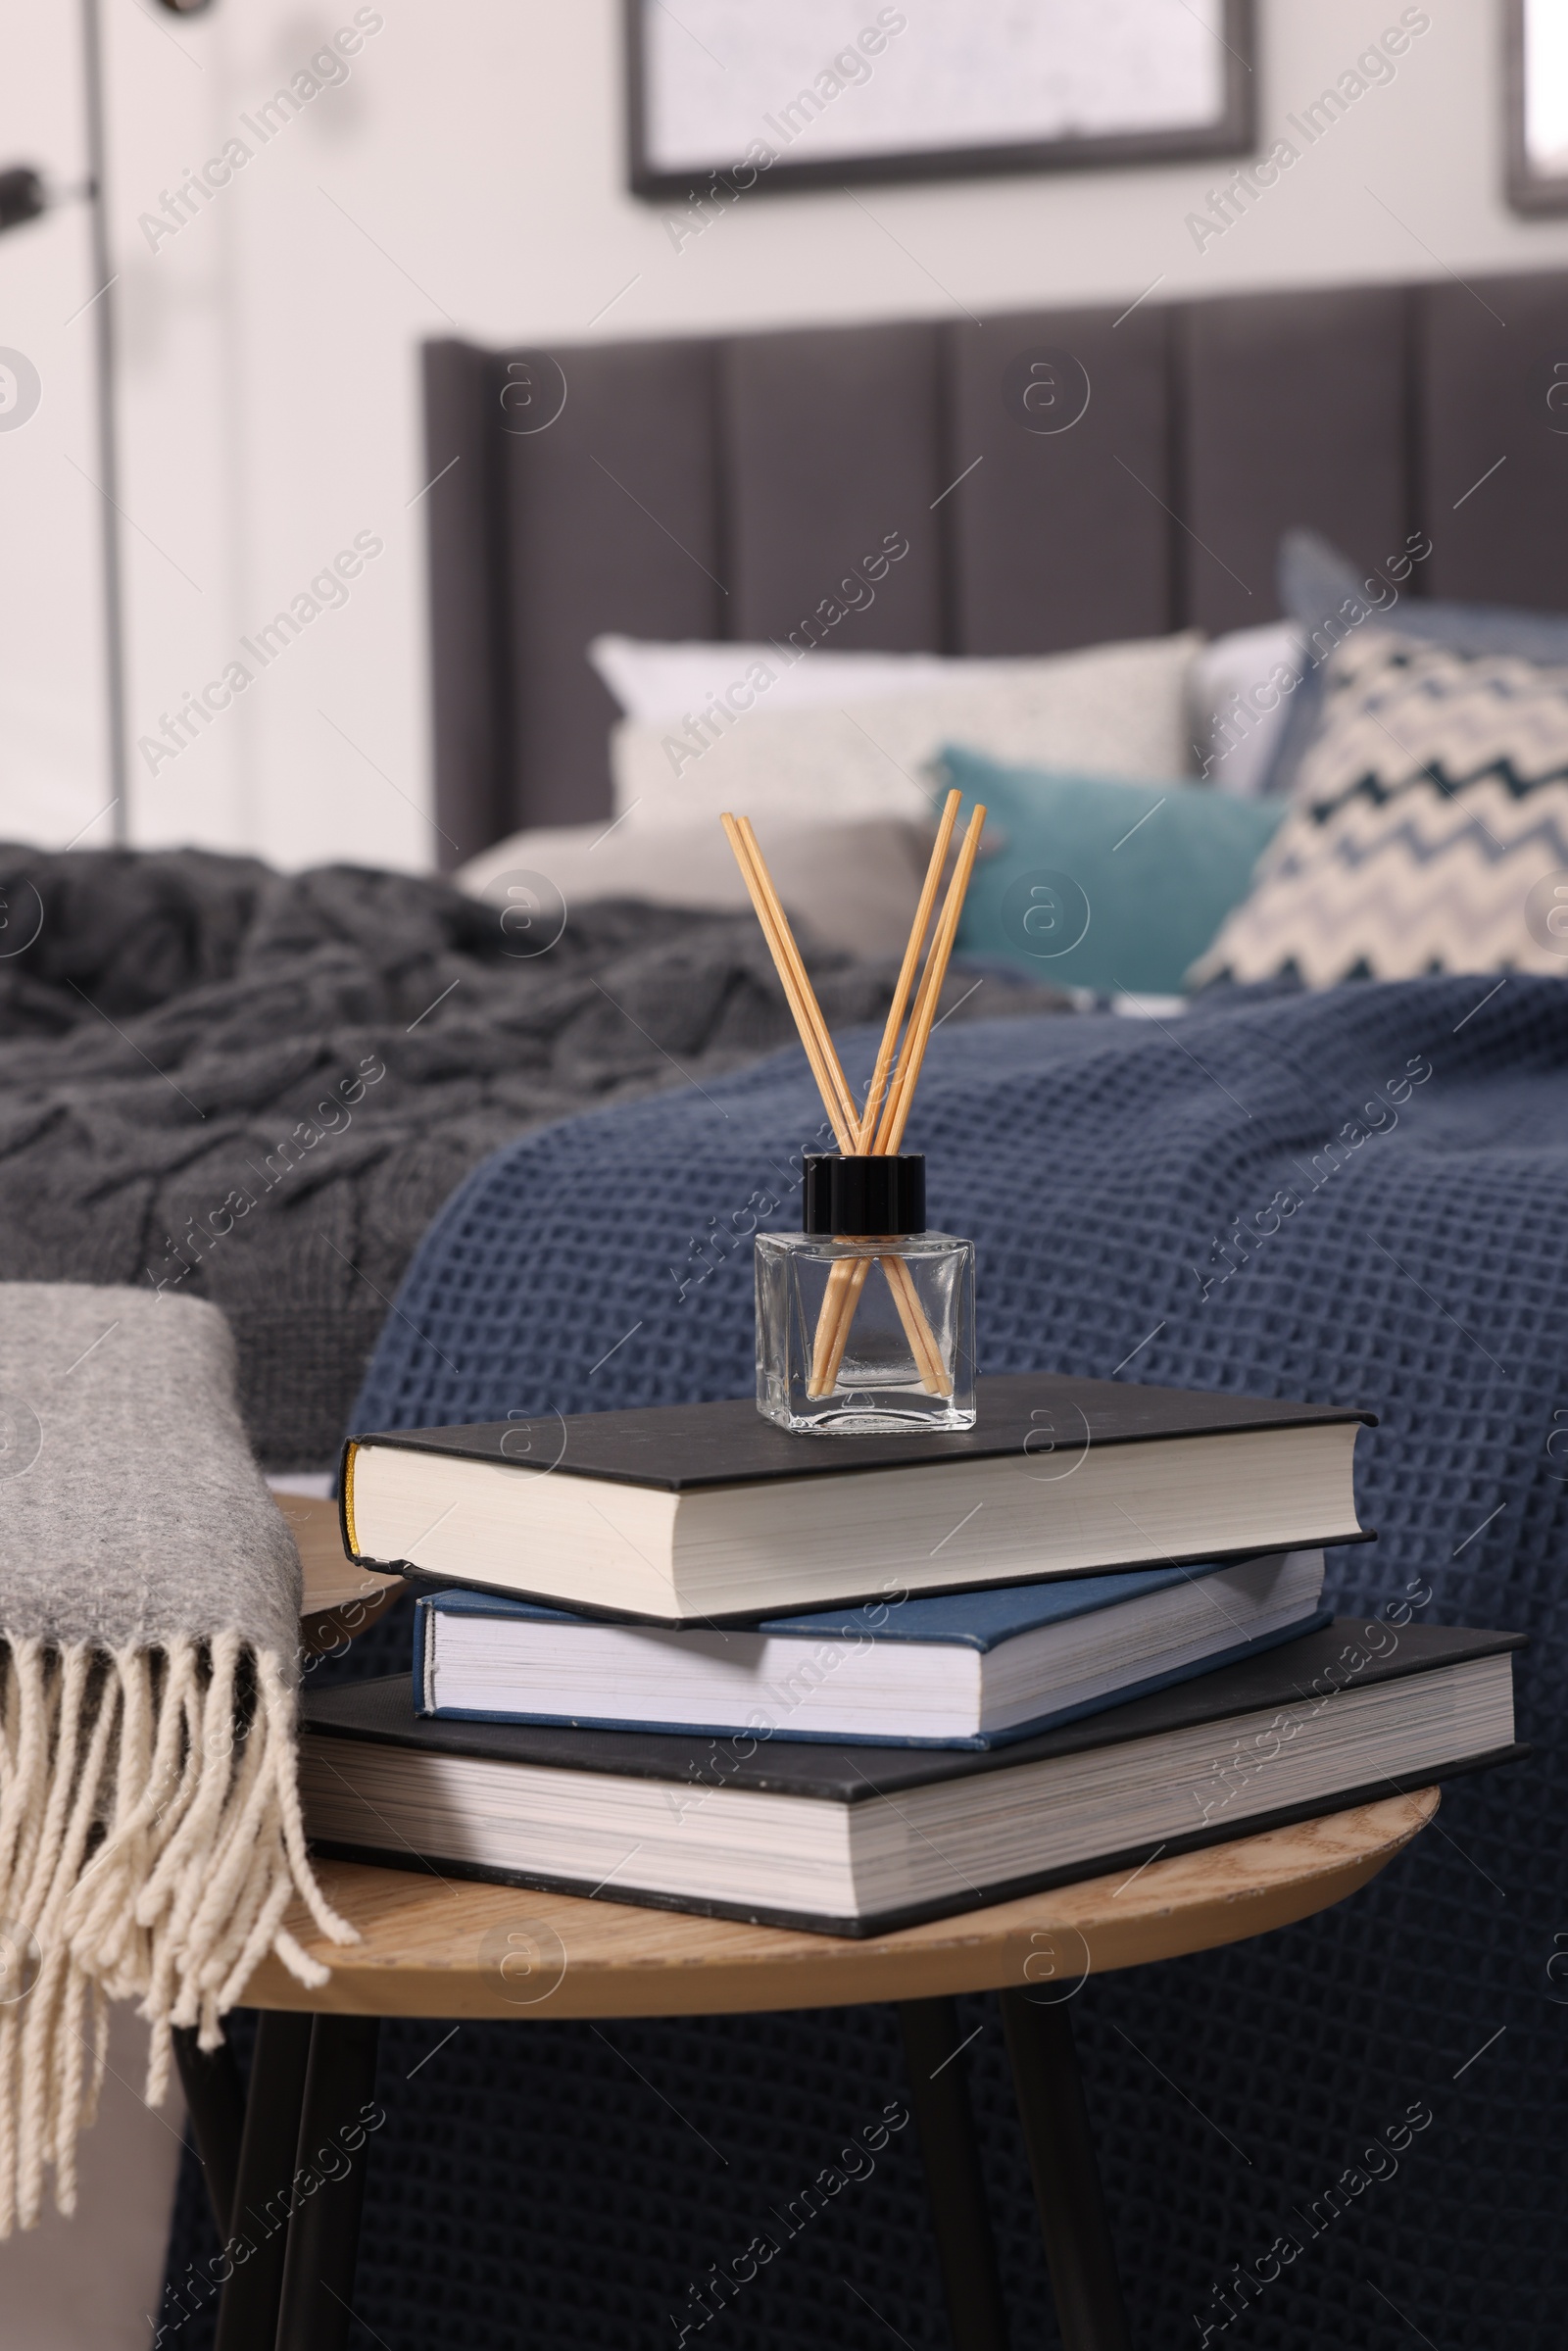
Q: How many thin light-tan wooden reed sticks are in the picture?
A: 5